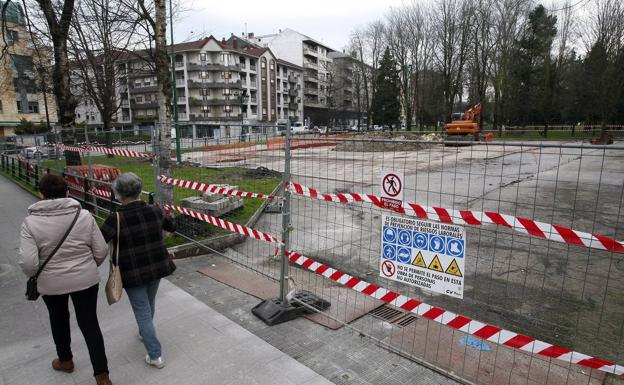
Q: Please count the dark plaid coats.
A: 1